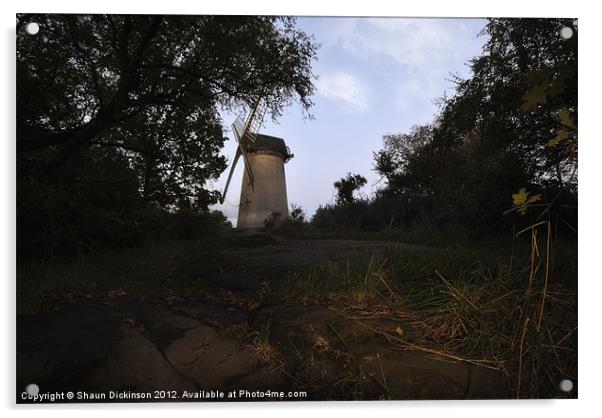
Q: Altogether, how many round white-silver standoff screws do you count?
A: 4